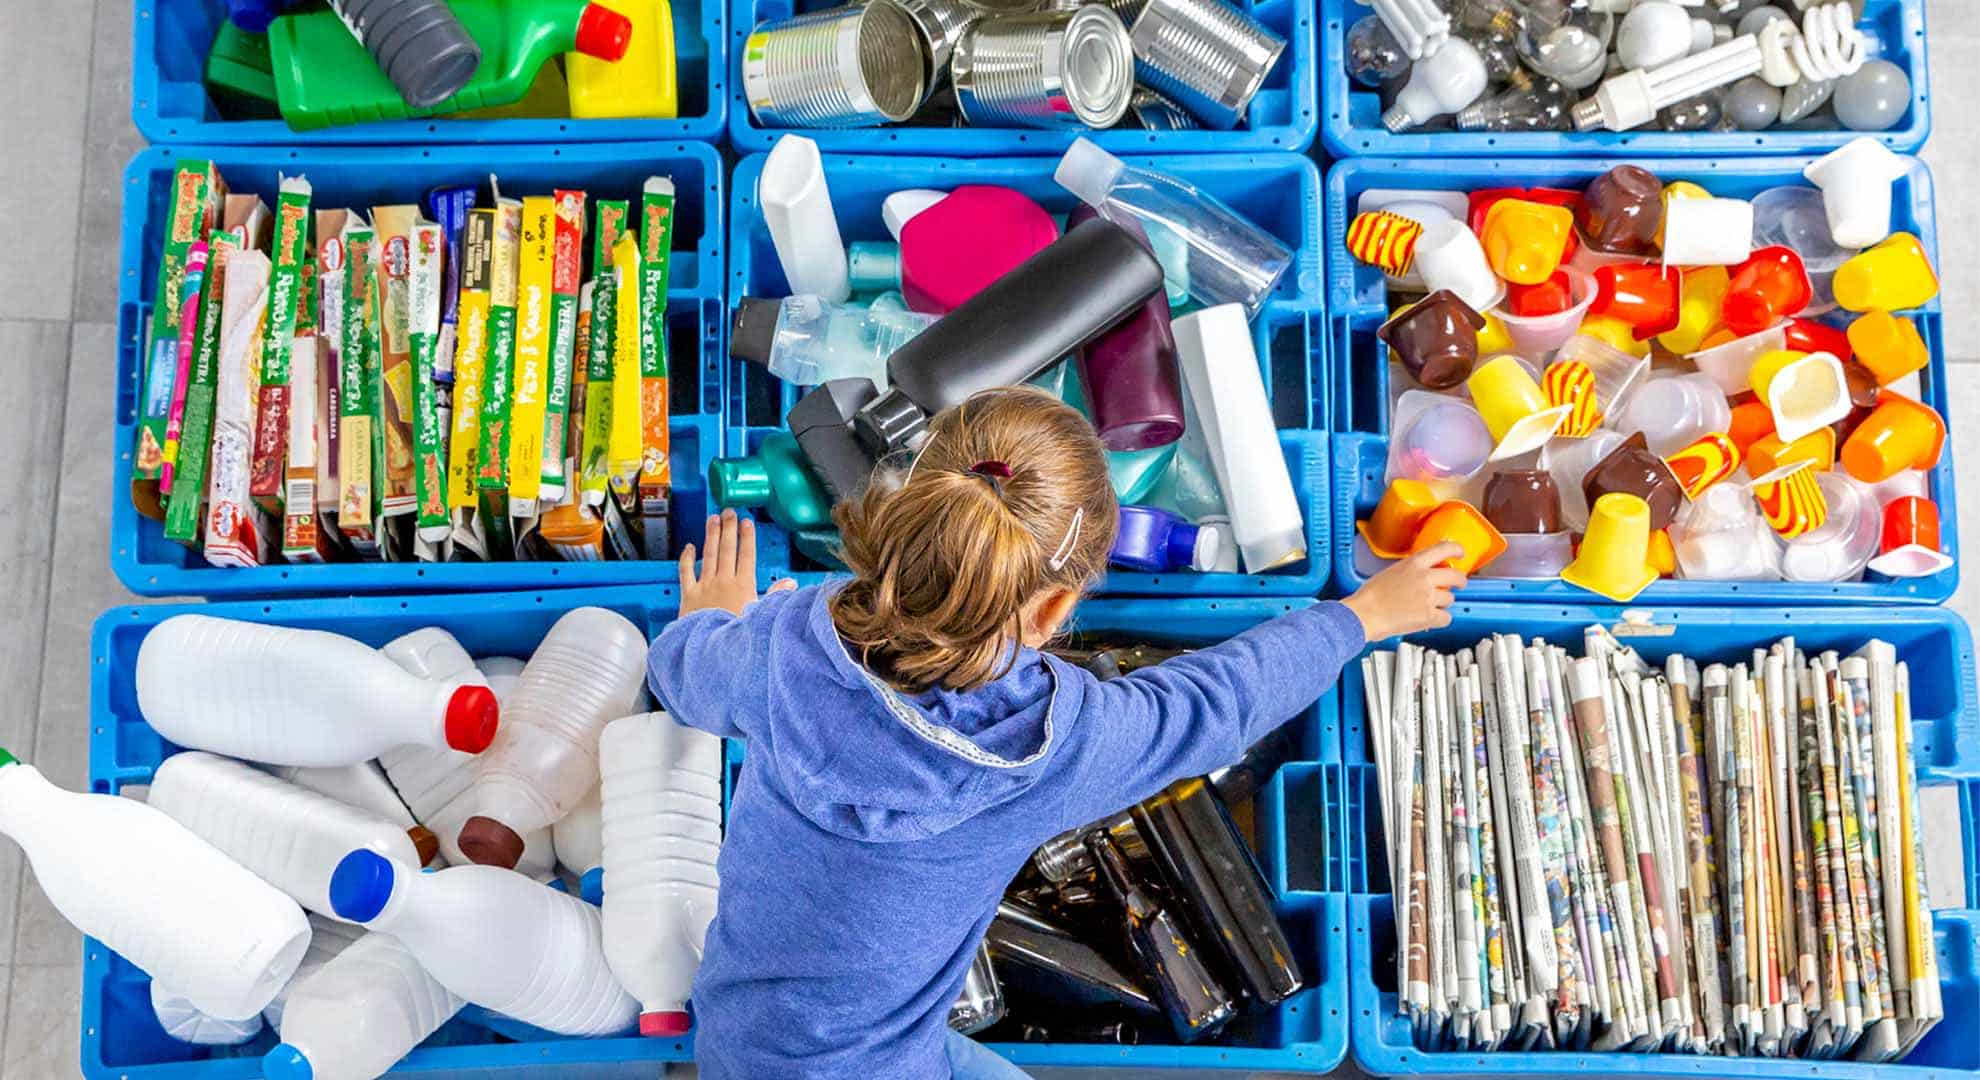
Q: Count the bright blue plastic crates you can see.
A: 9